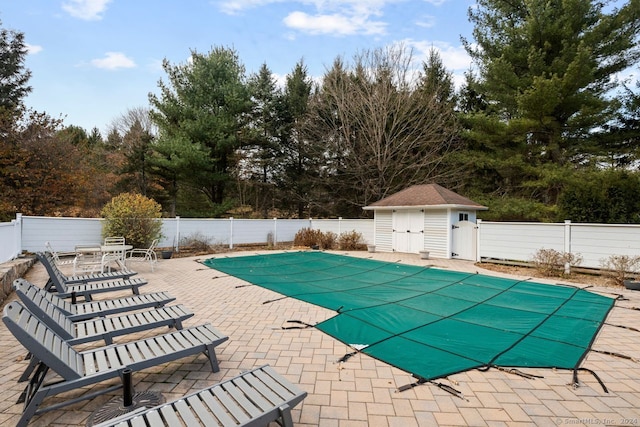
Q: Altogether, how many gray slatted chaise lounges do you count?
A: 6